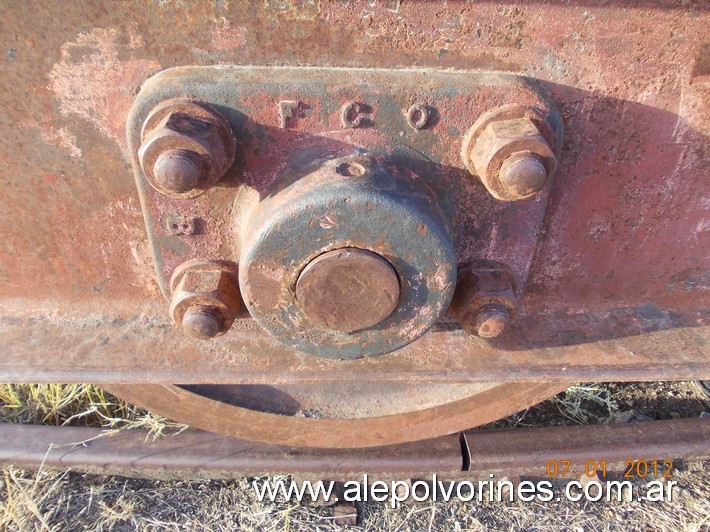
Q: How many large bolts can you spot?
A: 4